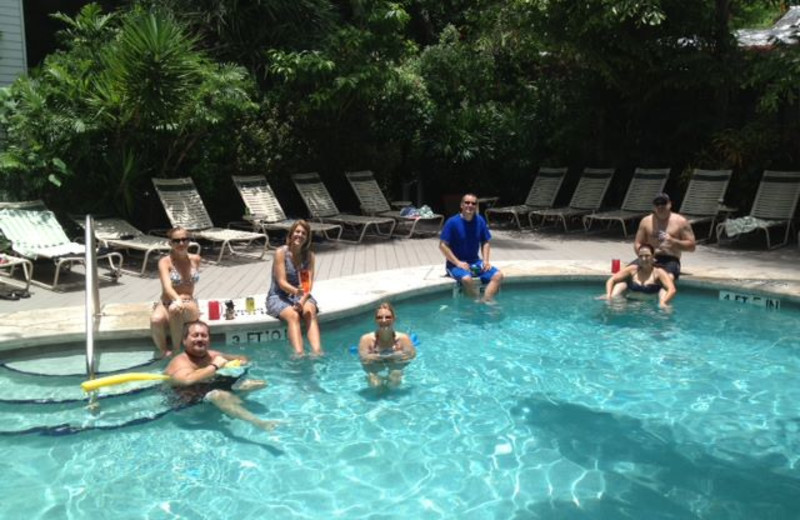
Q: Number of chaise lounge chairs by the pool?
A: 12